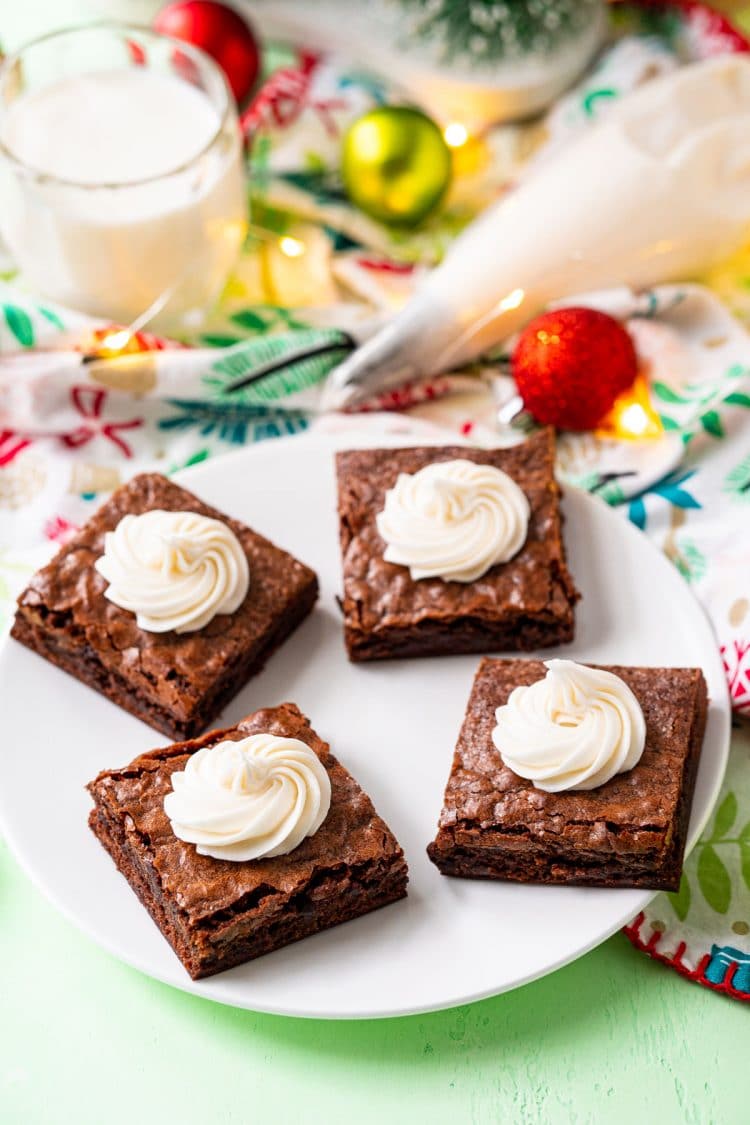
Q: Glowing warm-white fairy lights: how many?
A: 5